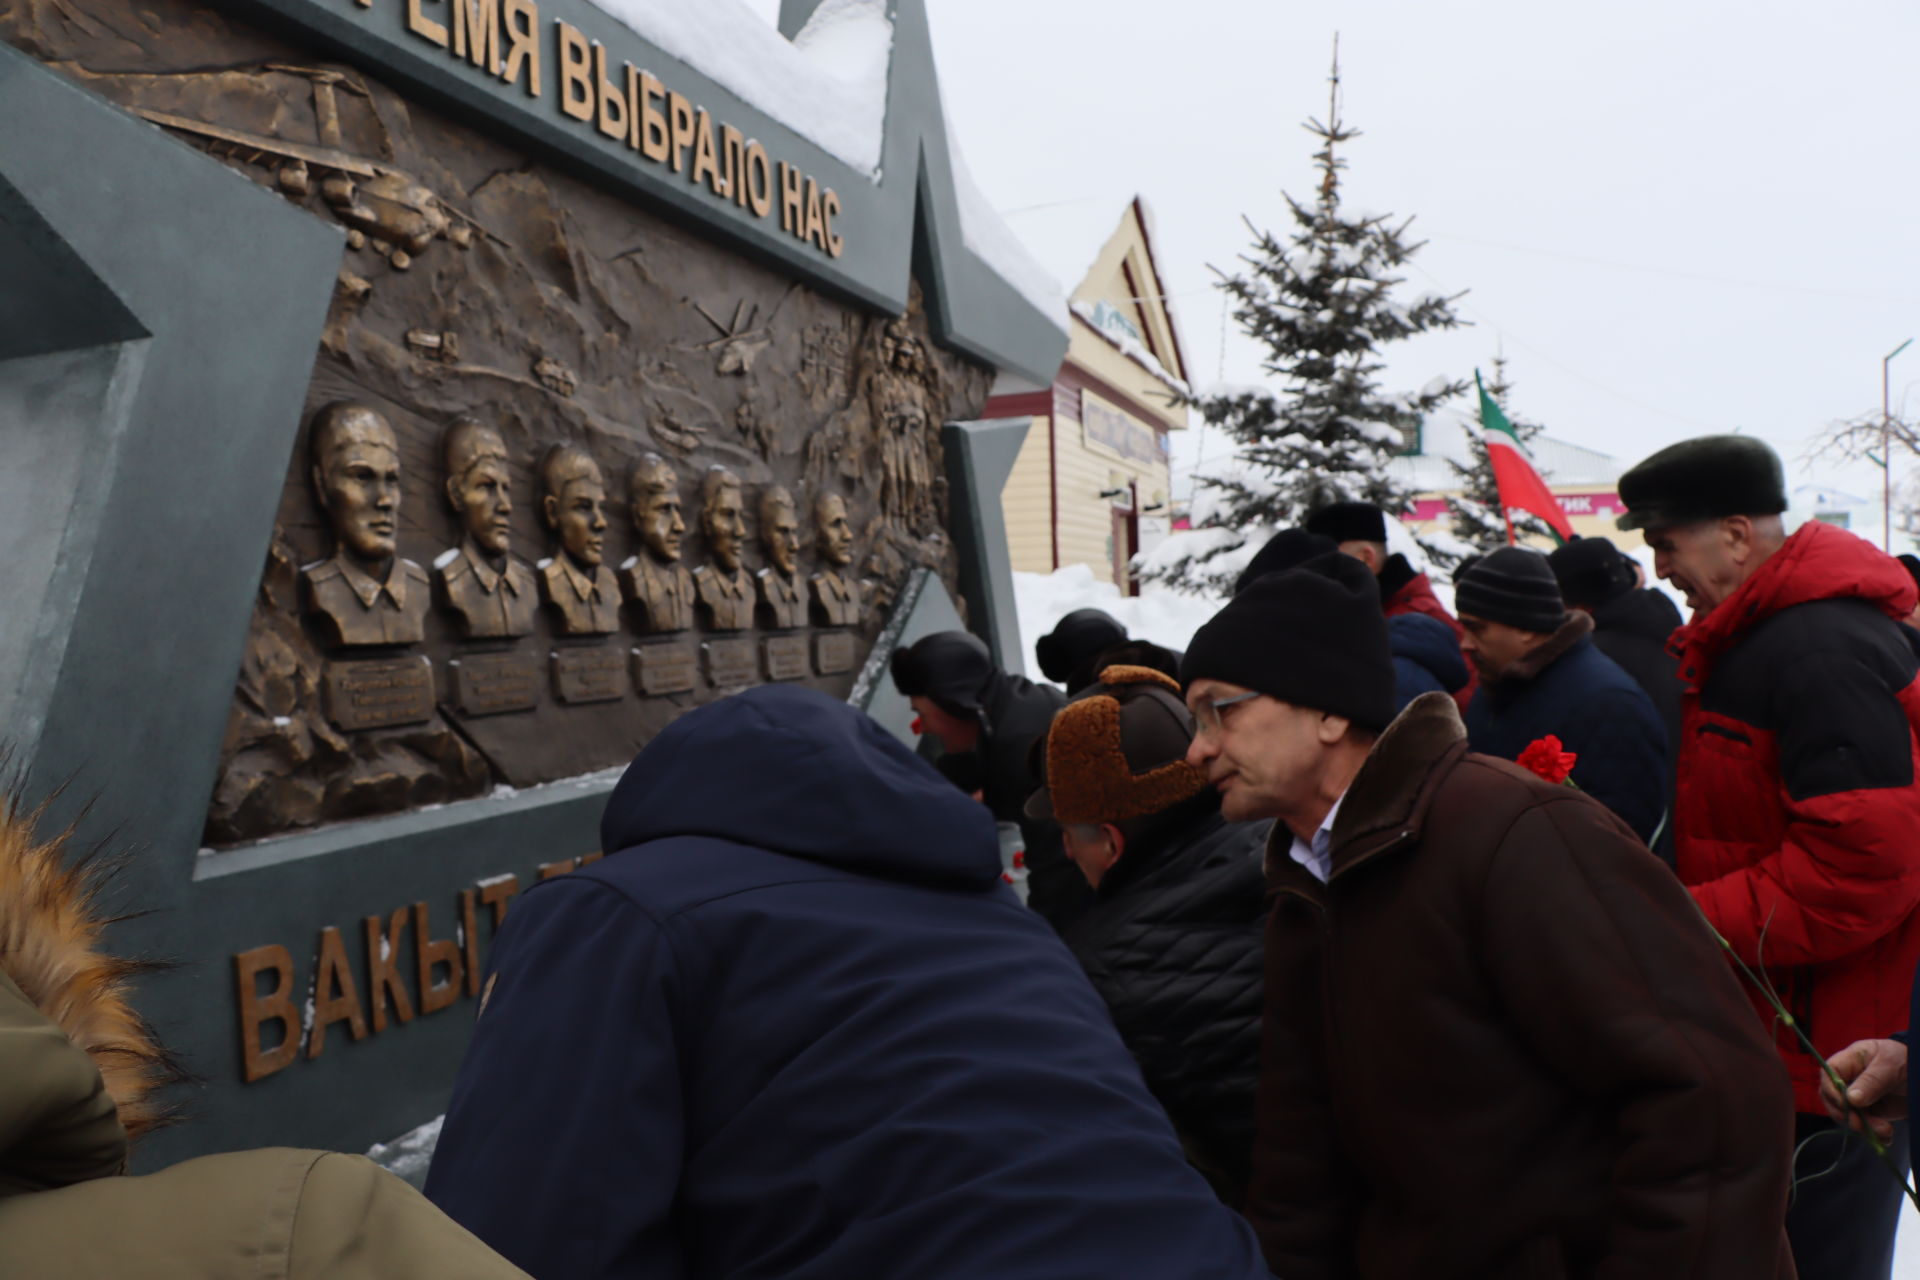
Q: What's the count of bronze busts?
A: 7